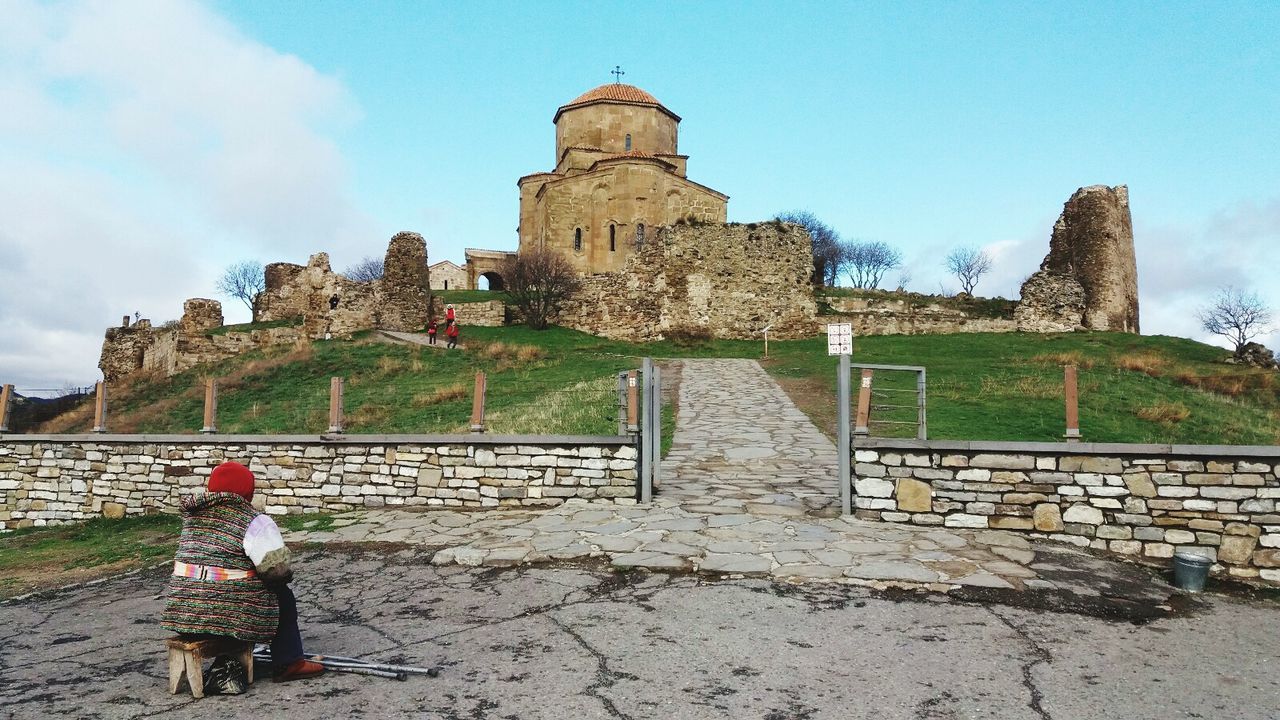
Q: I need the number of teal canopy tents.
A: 0